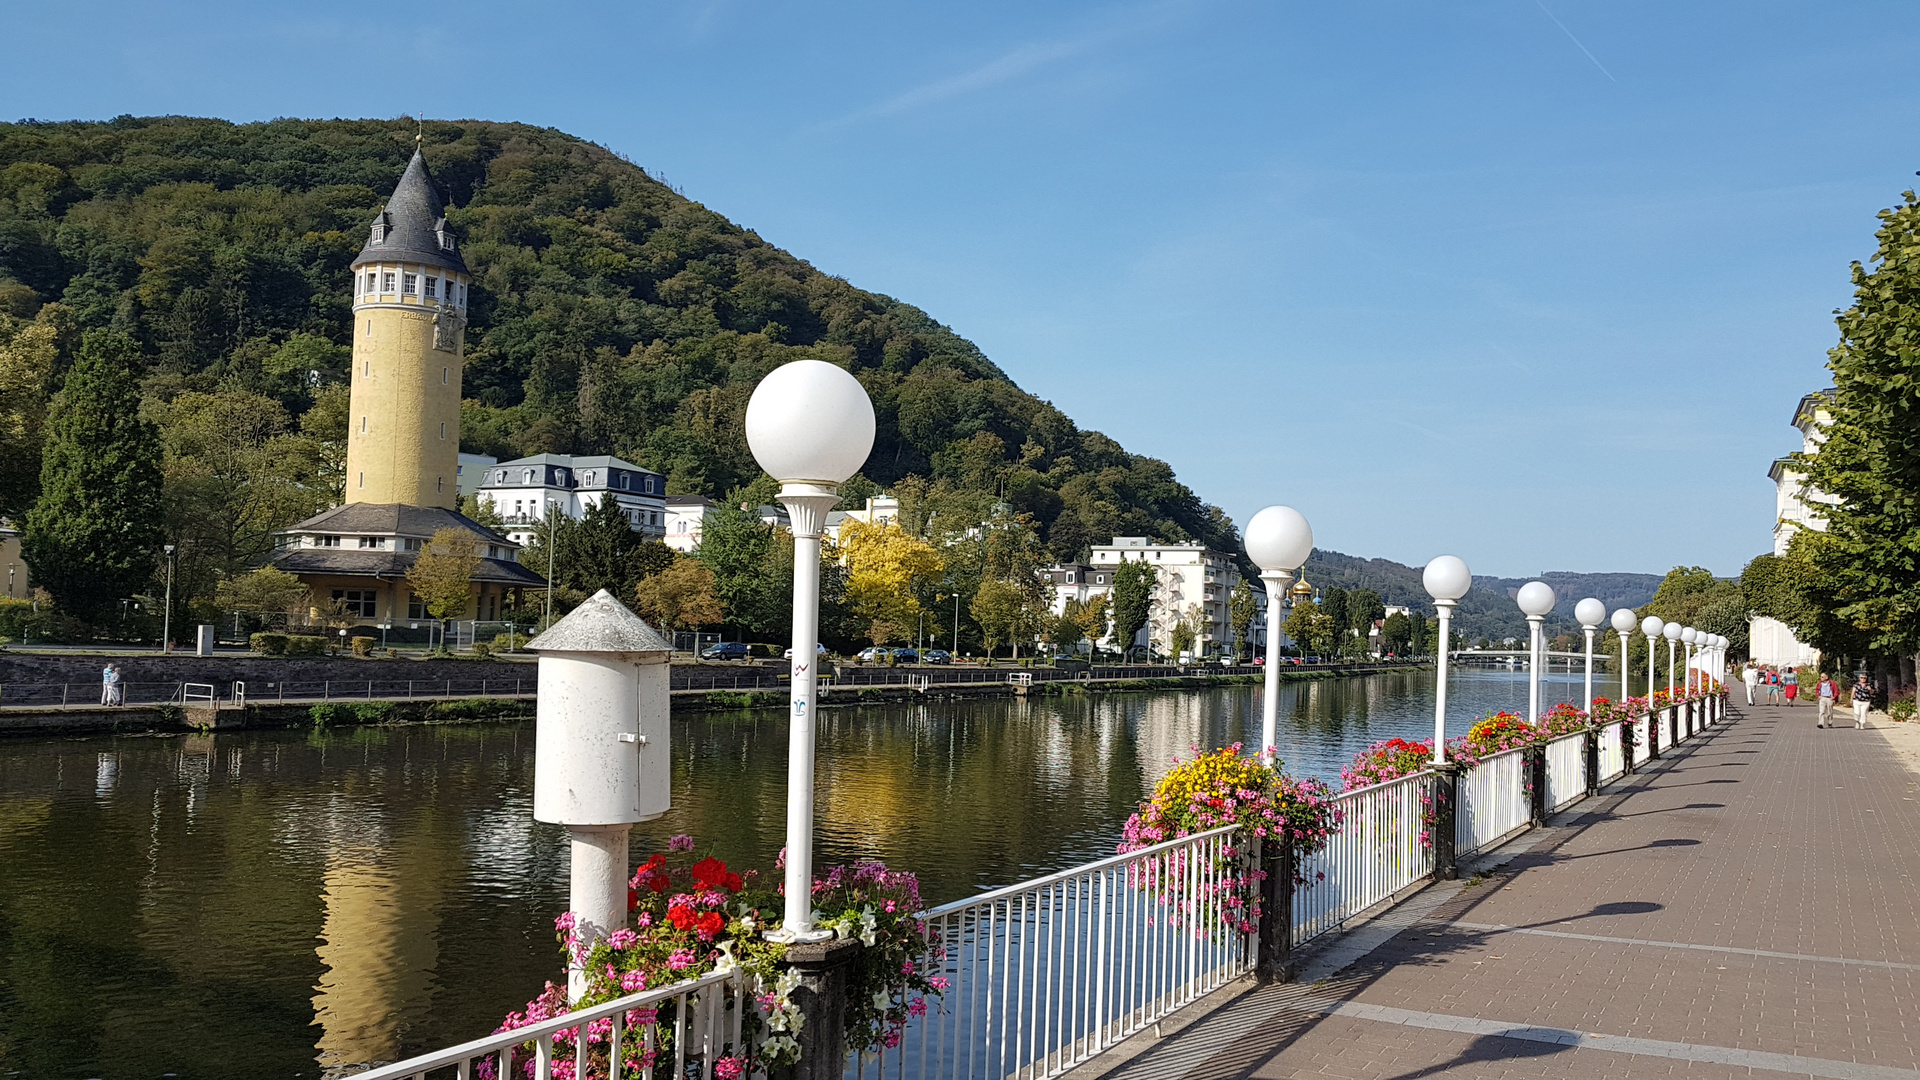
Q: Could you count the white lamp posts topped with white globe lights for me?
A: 13